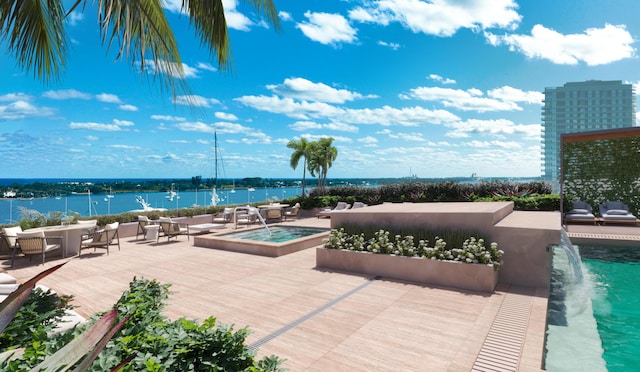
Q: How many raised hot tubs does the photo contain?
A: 1